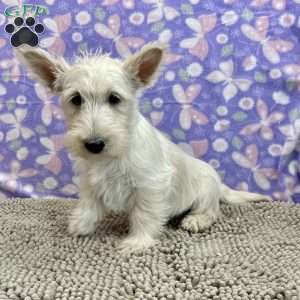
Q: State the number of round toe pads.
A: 4